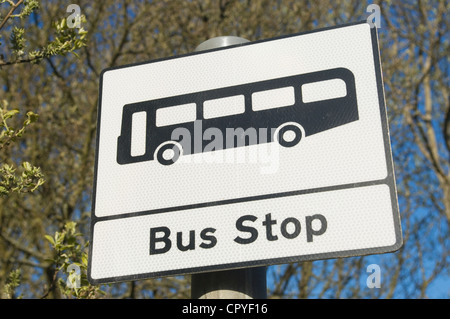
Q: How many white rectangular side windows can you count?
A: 4